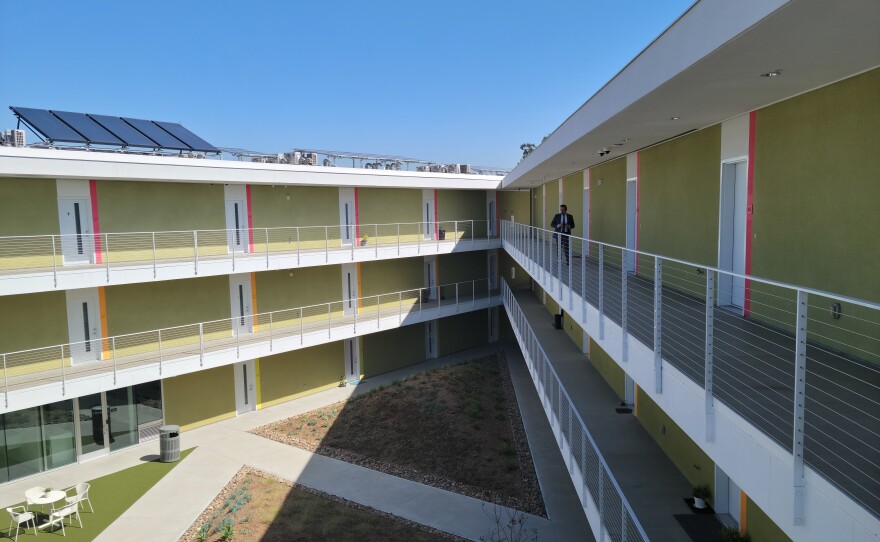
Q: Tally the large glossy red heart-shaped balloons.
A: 0